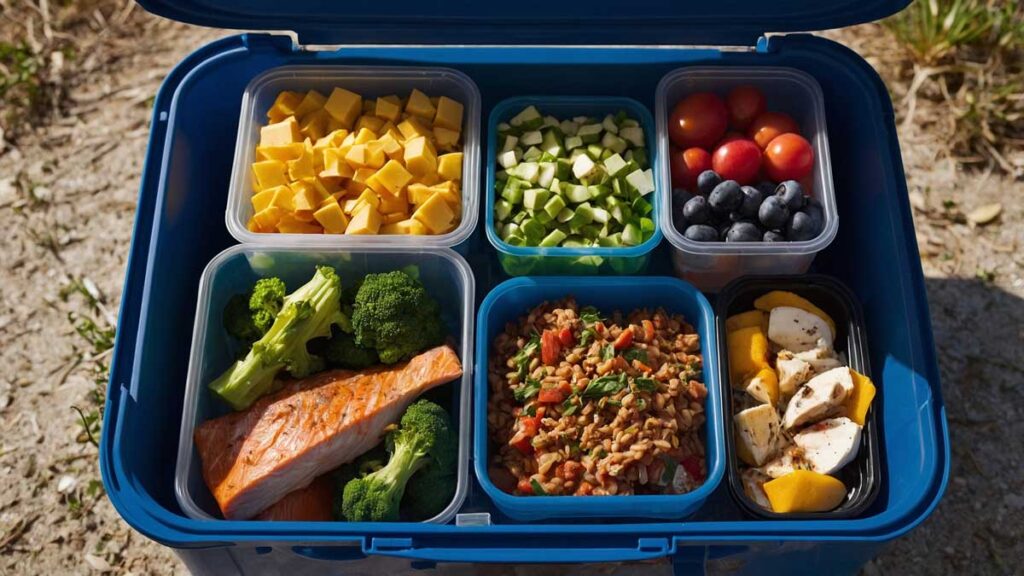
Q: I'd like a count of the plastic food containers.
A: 6